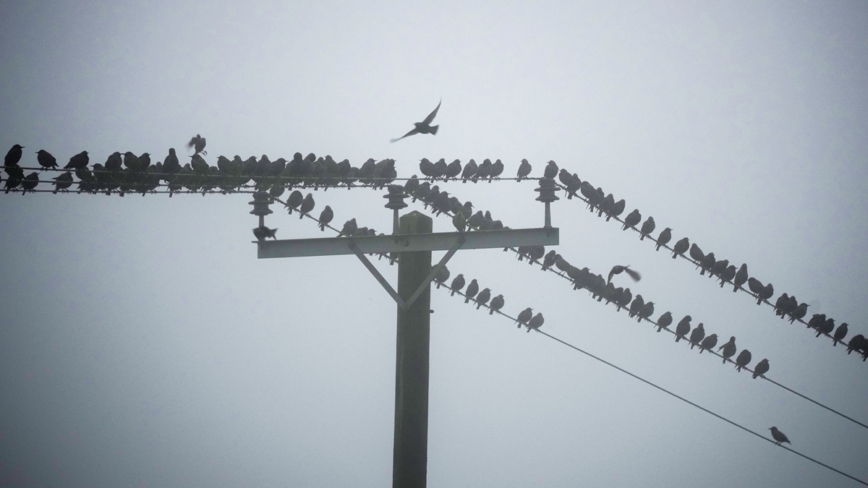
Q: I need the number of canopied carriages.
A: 0